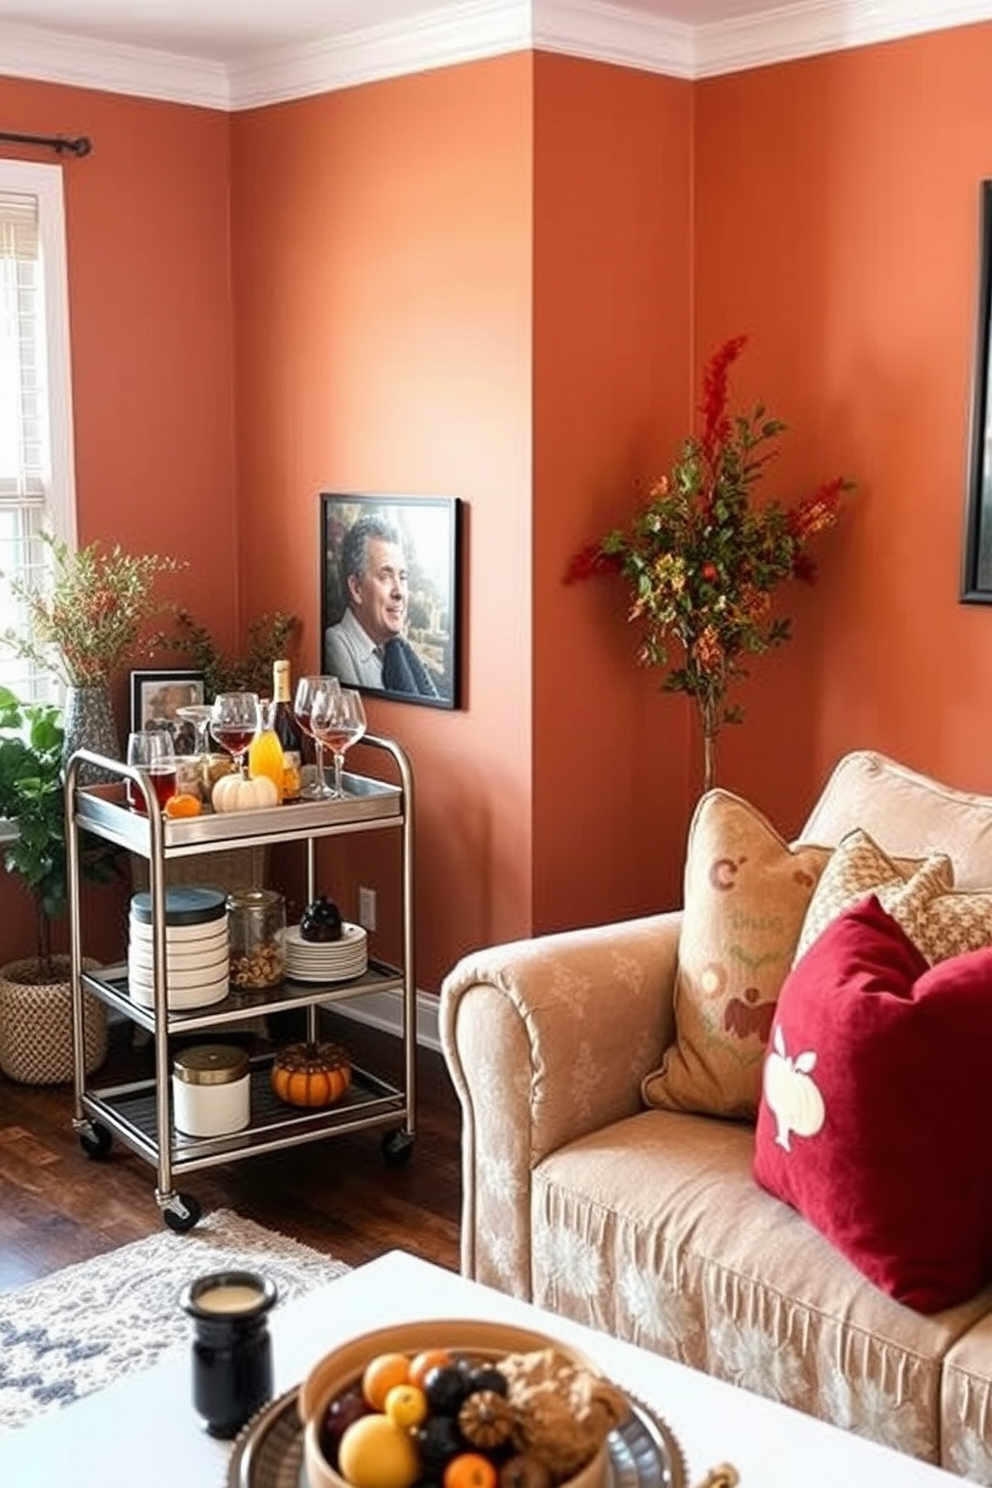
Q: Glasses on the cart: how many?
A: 5